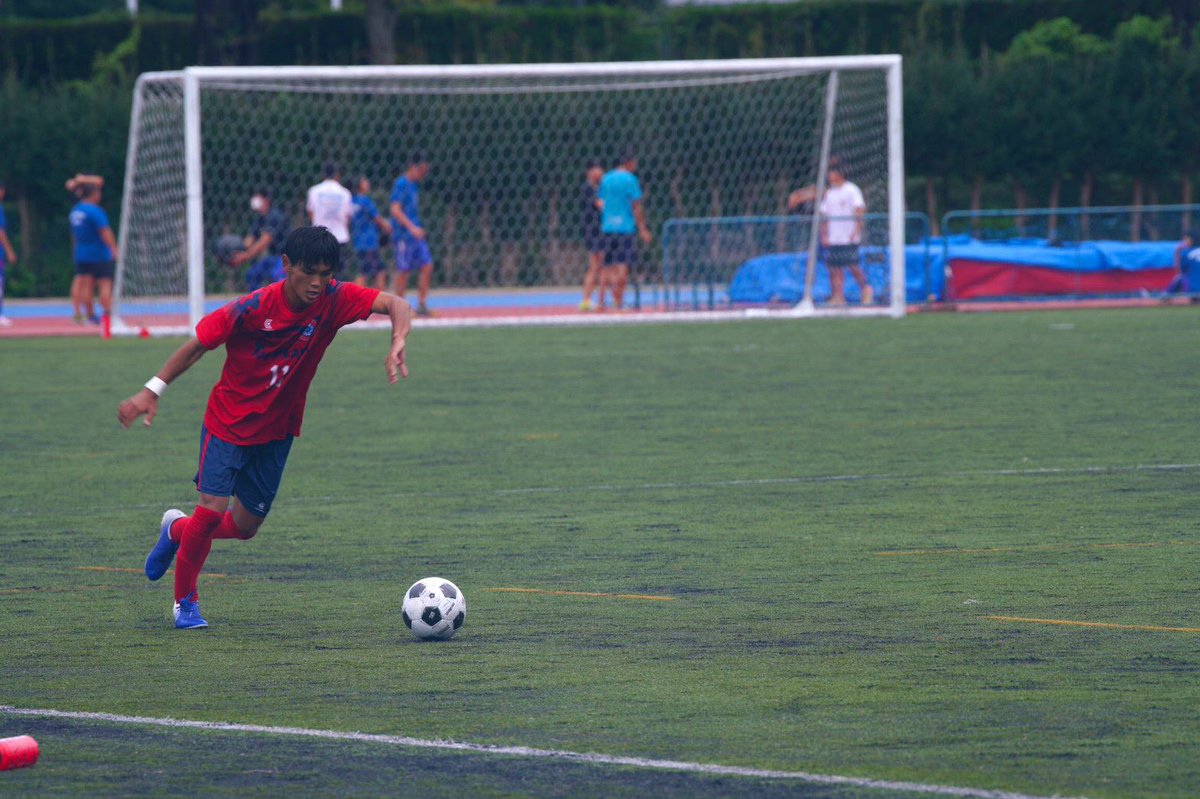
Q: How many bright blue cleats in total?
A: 2